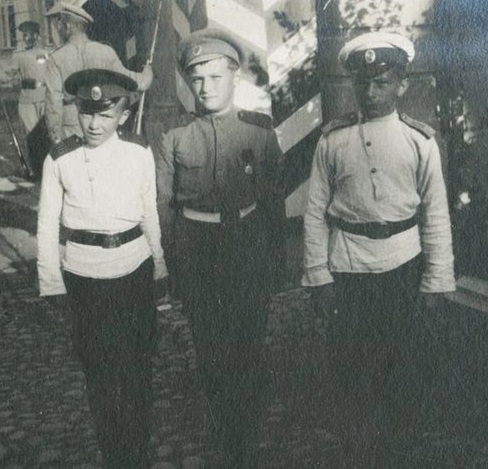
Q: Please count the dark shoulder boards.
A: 6